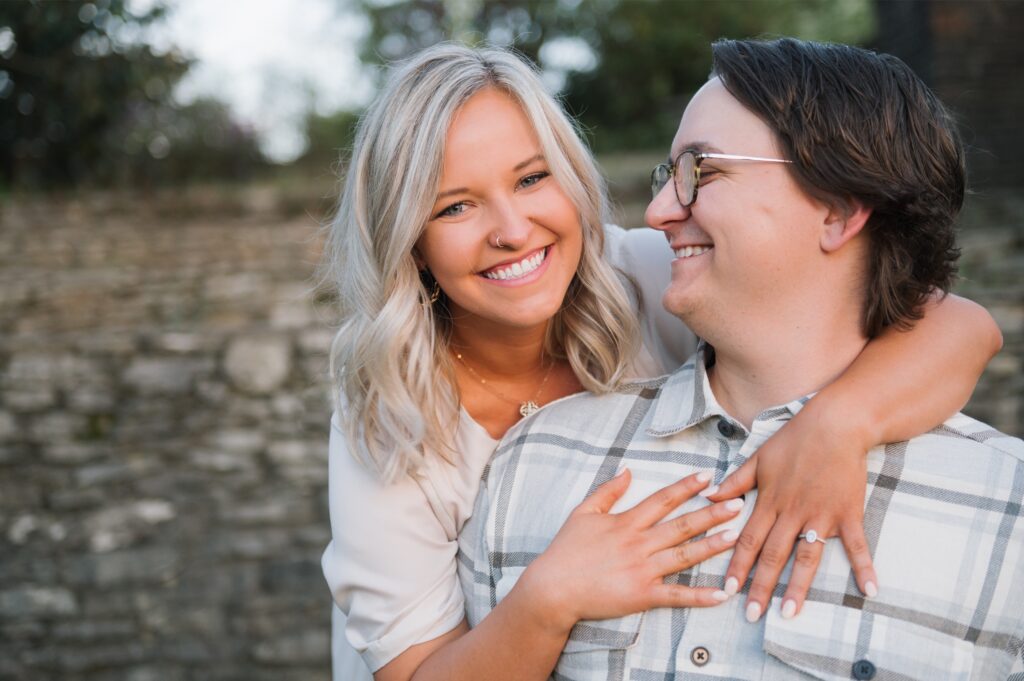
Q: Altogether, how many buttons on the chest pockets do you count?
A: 1